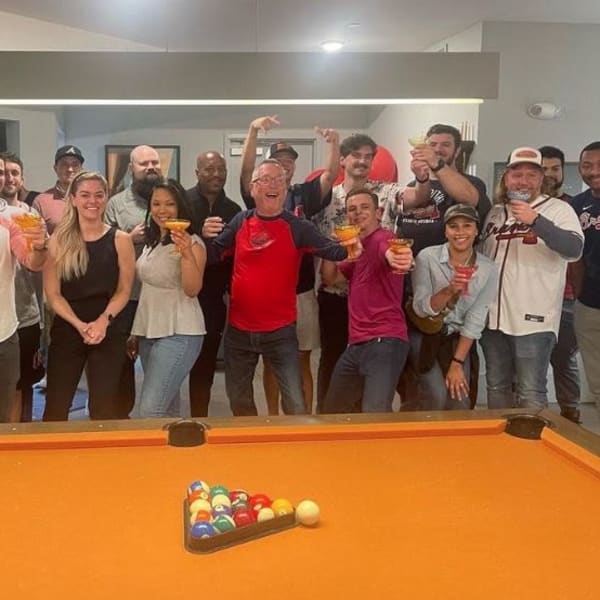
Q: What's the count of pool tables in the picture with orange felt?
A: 1